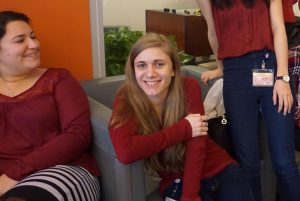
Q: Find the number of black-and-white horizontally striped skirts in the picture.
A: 1